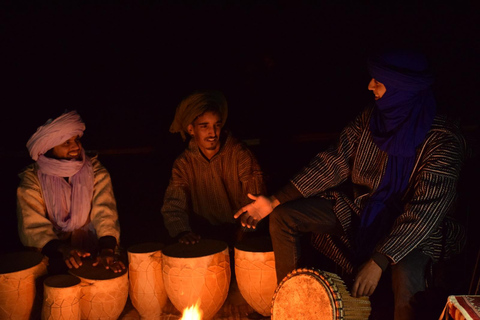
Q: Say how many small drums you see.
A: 2